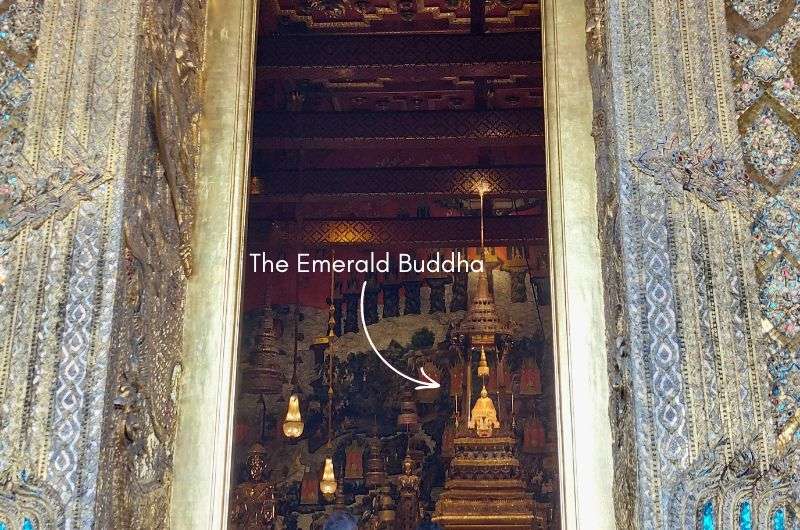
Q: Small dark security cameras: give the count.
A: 0